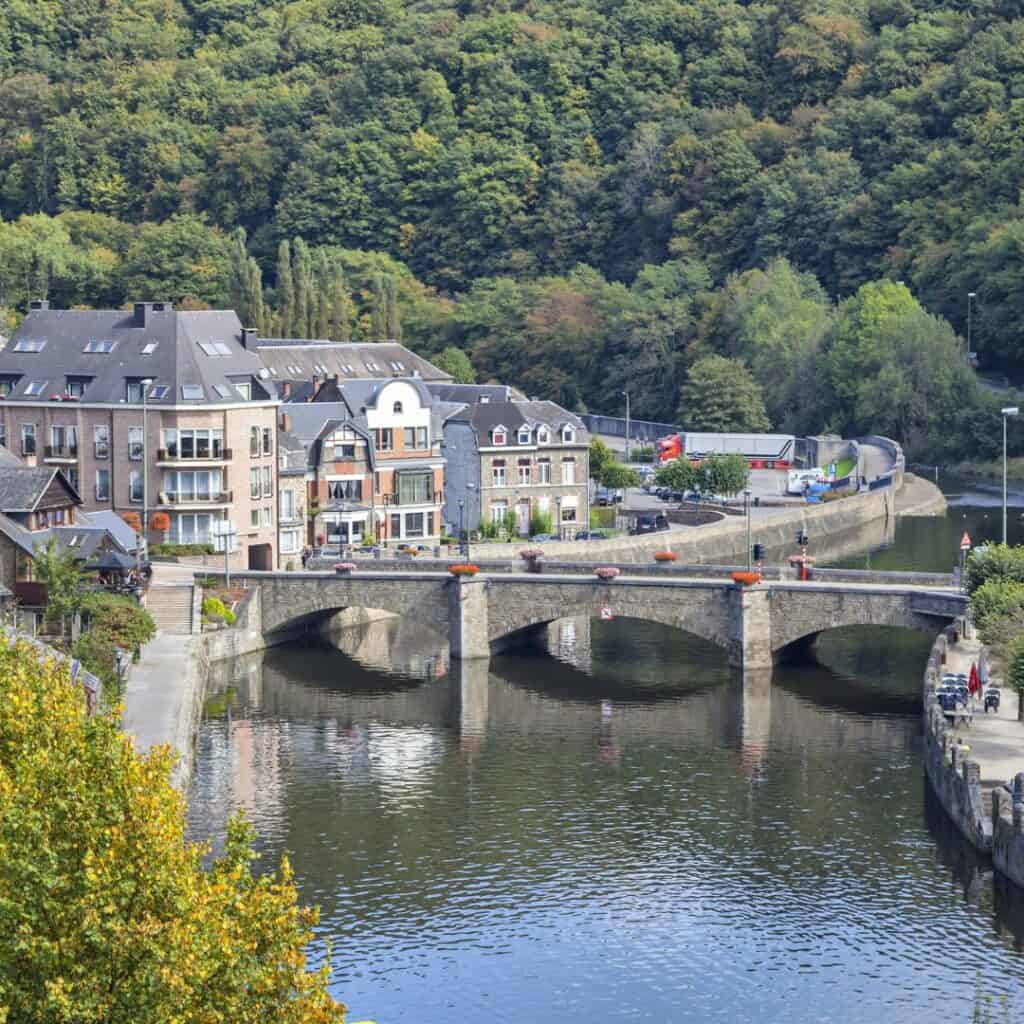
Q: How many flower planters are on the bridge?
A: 8